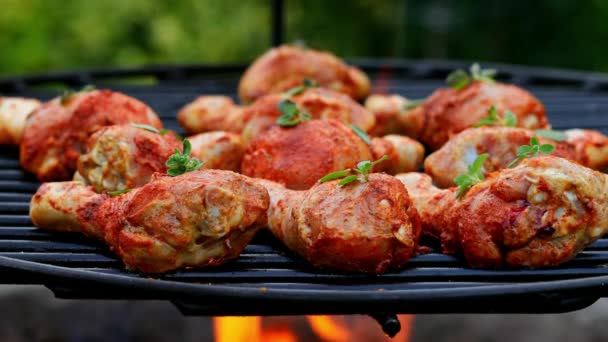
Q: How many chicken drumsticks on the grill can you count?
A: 10